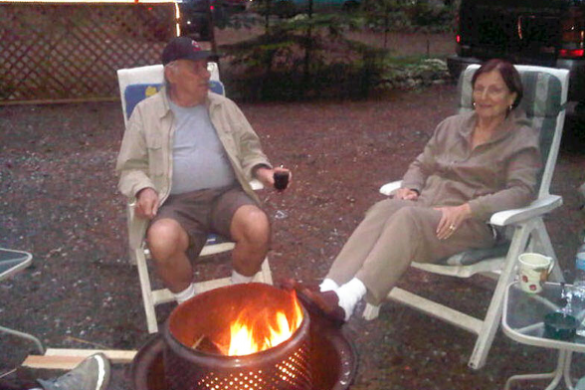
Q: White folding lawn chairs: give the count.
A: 2